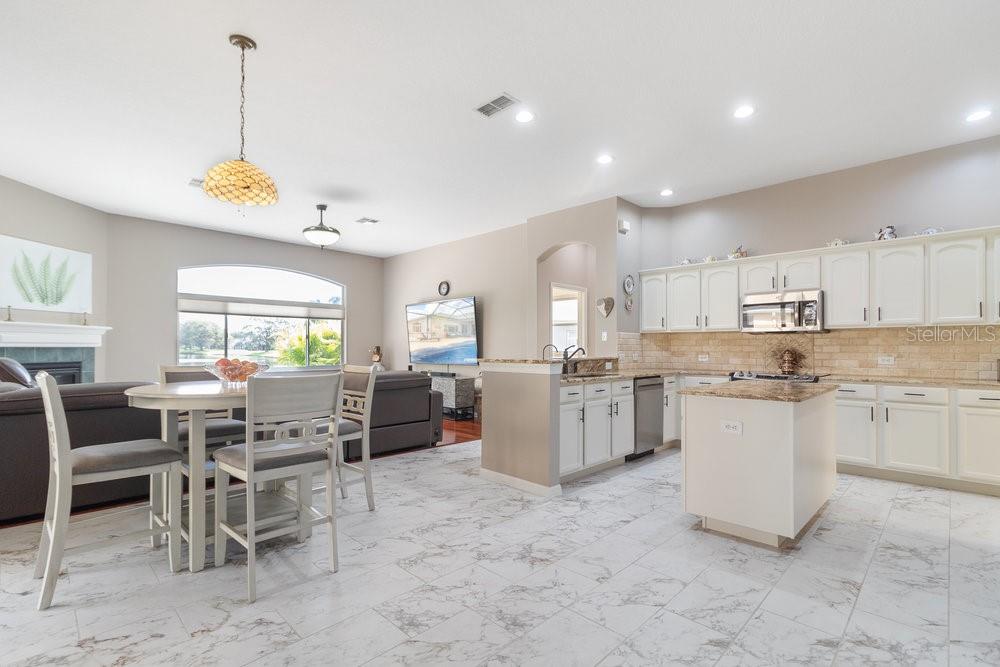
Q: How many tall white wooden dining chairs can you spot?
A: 4